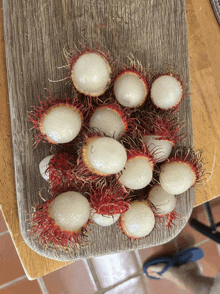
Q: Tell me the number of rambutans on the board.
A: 14